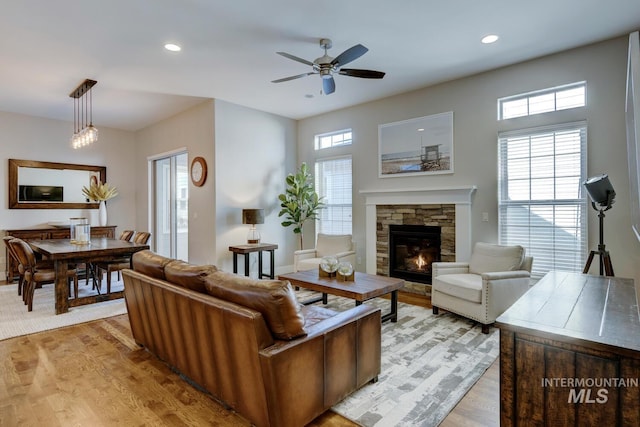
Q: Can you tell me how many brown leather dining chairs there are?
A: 4